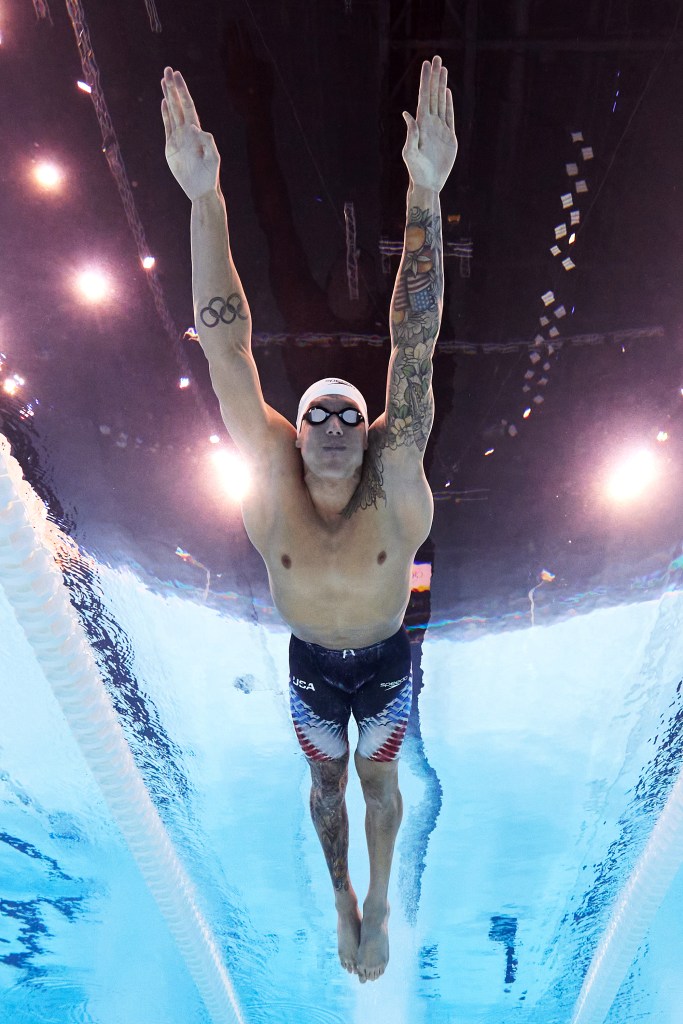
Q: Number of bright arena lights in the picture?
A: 4